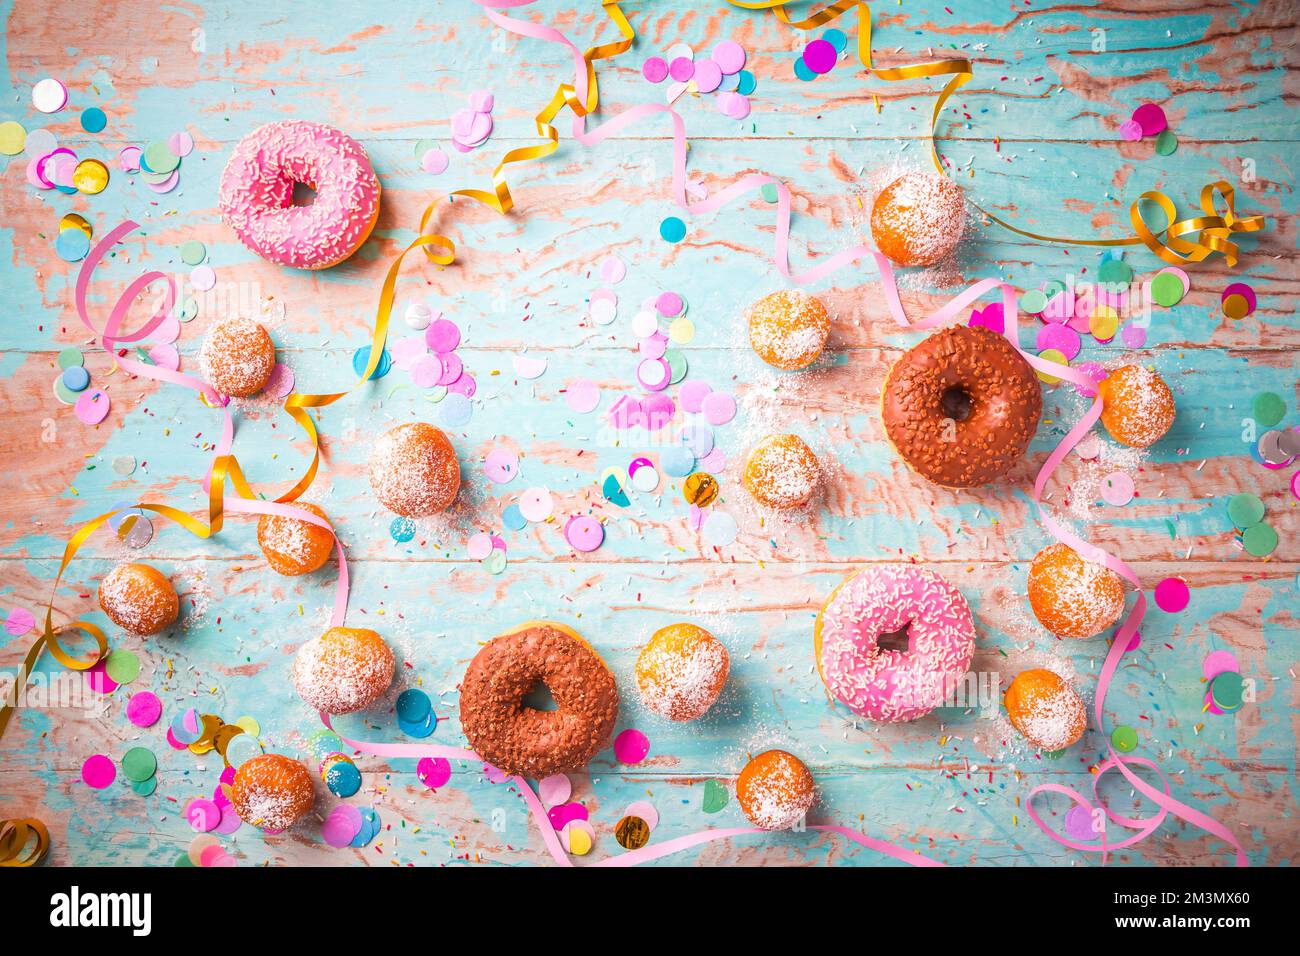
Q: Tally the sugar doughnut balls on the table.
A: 14